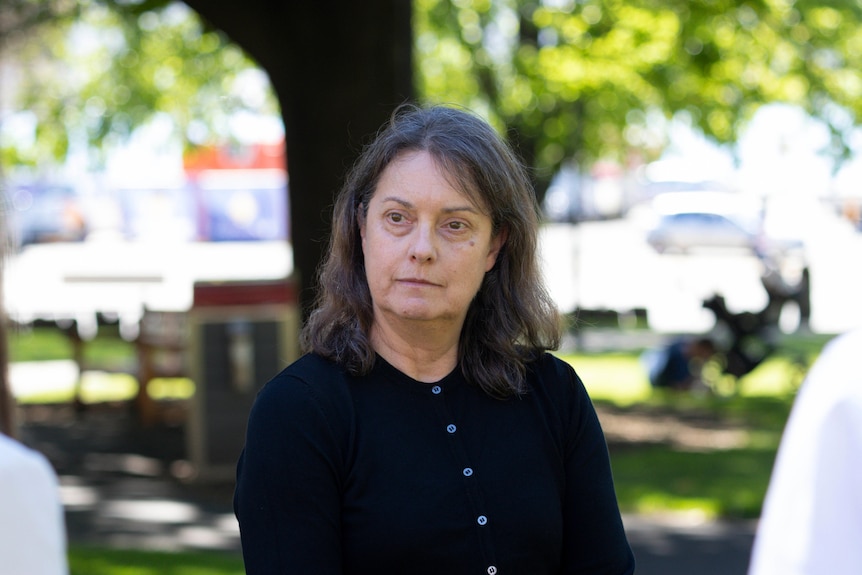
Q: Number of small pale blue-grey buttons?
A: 5